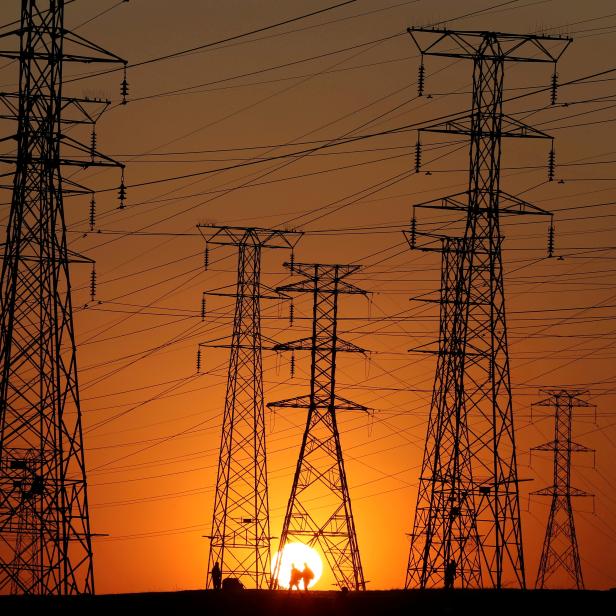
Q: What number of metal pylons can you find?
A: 7